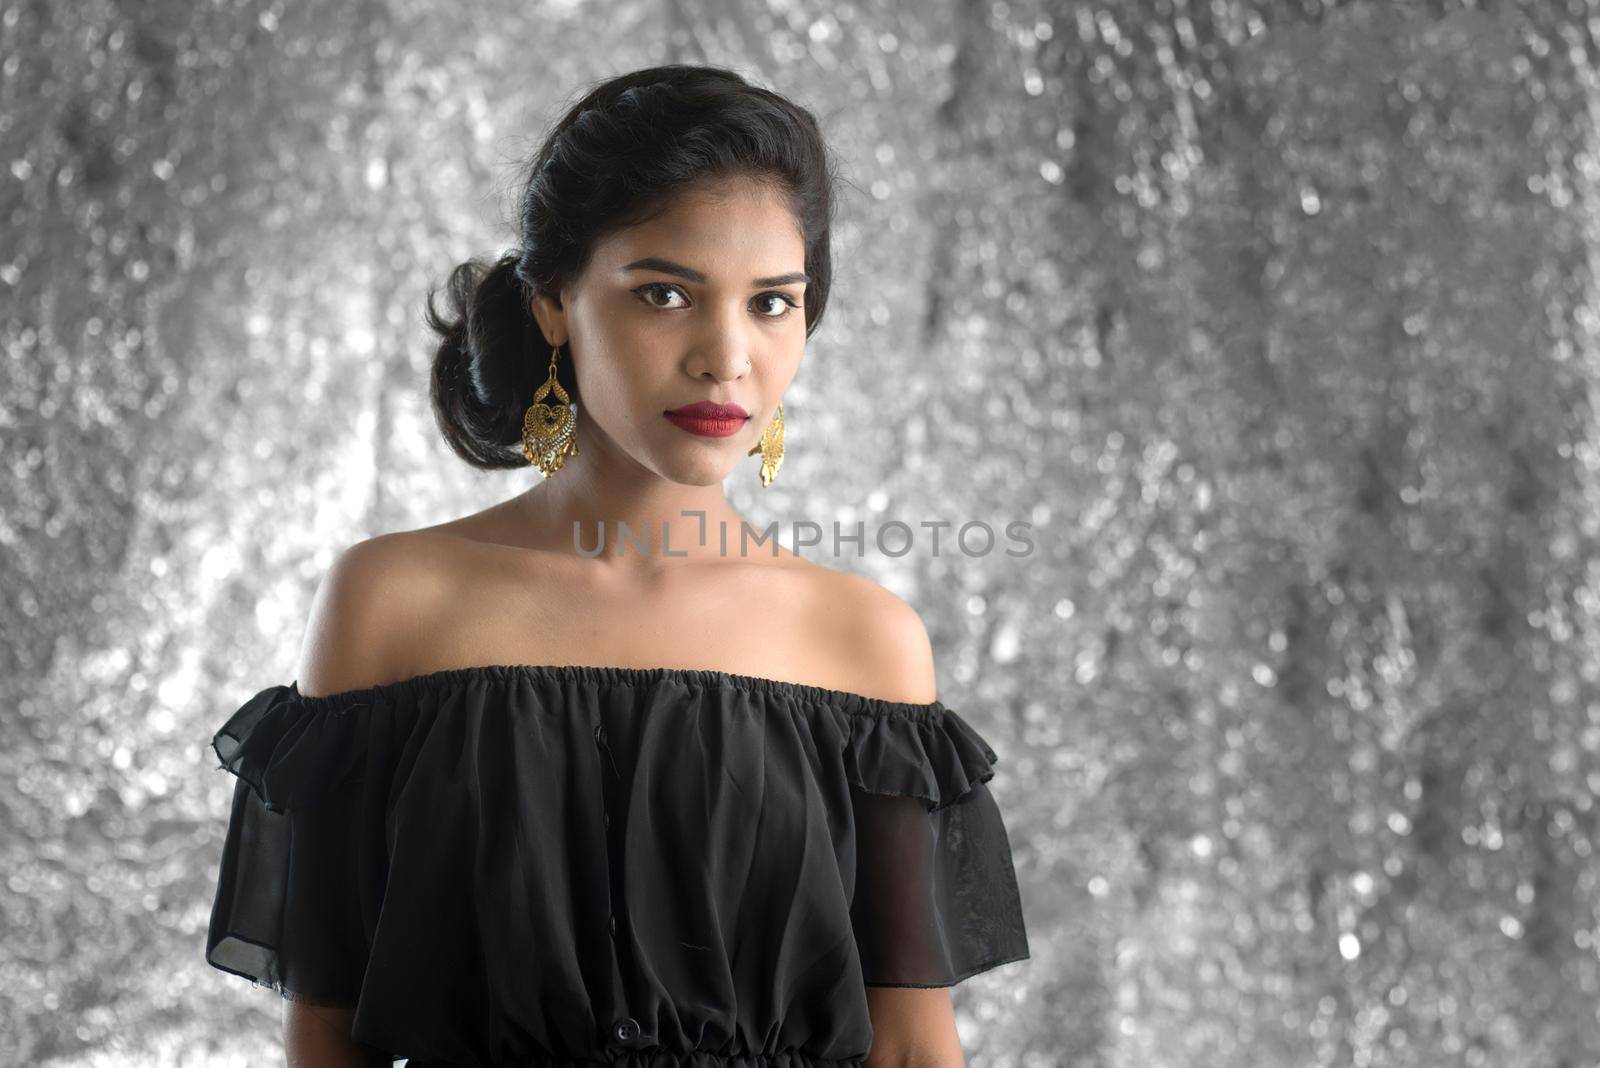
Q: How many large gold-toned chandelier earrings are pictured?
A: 2